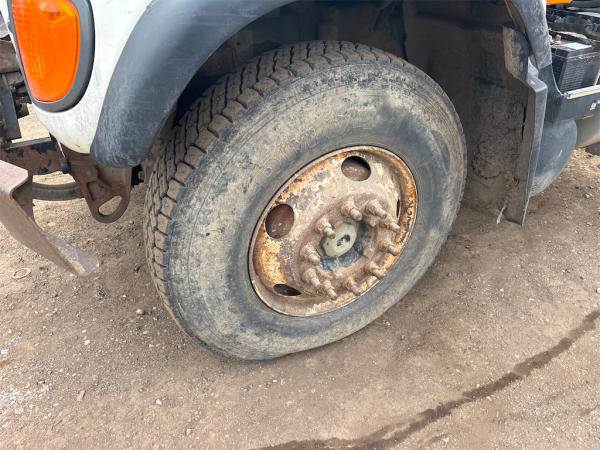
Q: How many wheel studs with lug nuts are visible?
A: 10